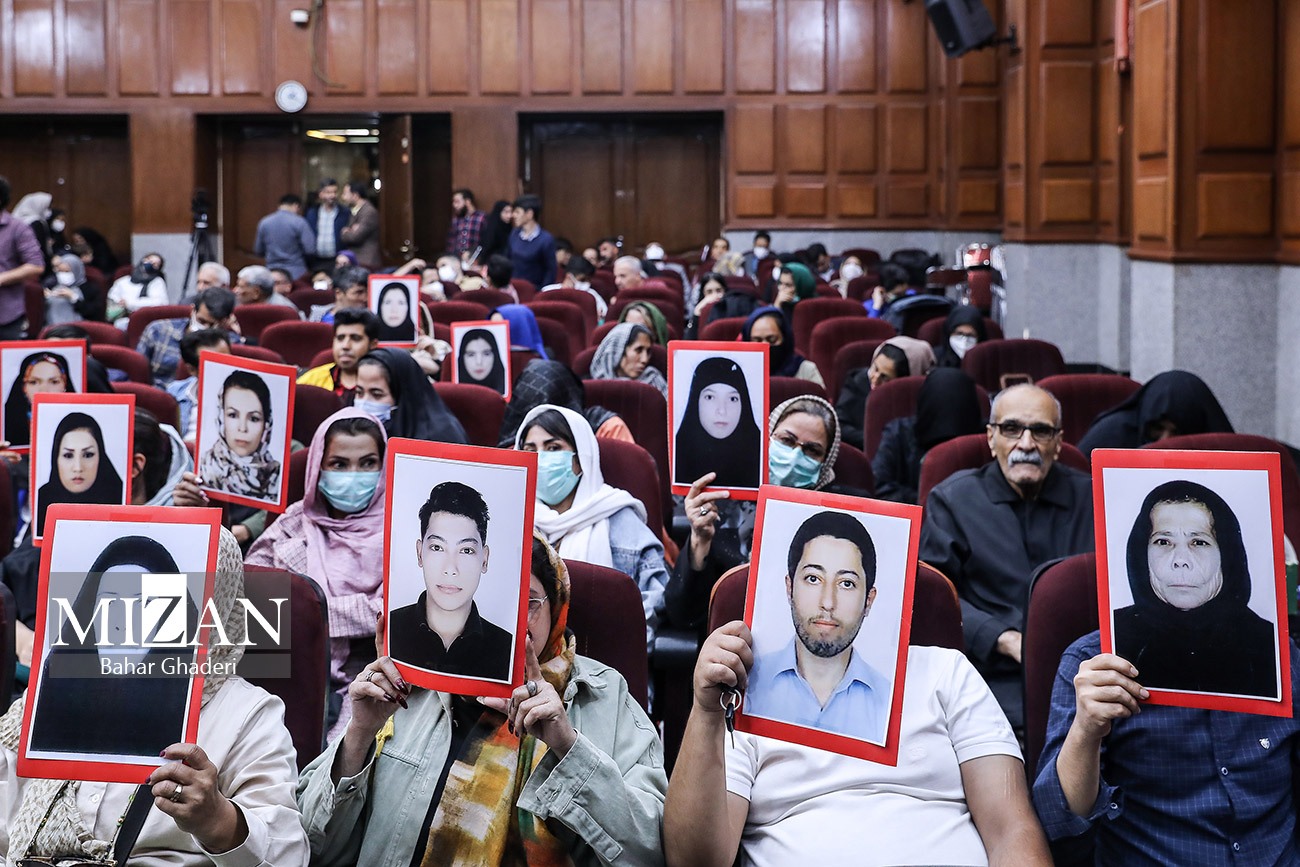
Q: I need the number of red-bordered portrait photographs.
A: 10